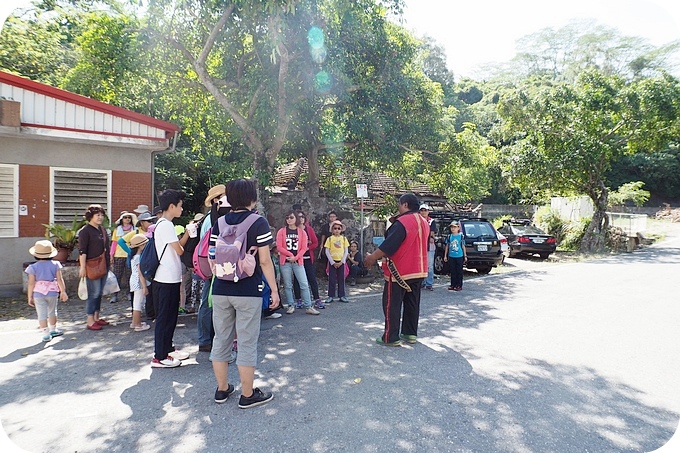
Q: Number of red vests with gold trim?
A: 1